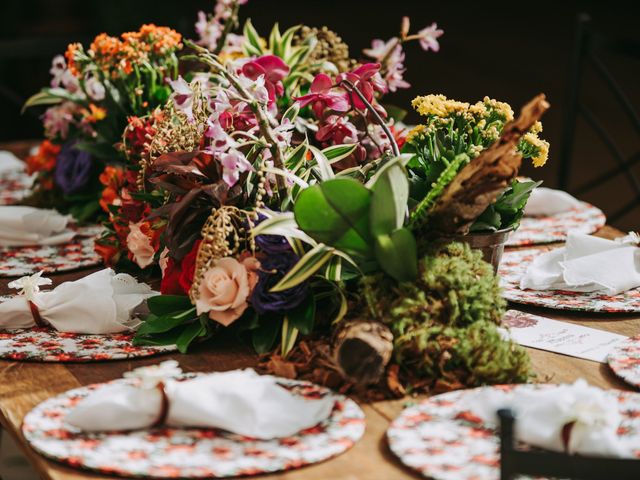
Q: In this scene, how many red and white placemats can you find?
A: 8